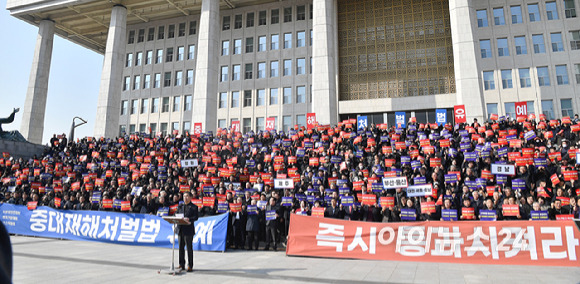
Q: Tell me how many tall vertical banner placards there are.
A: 9